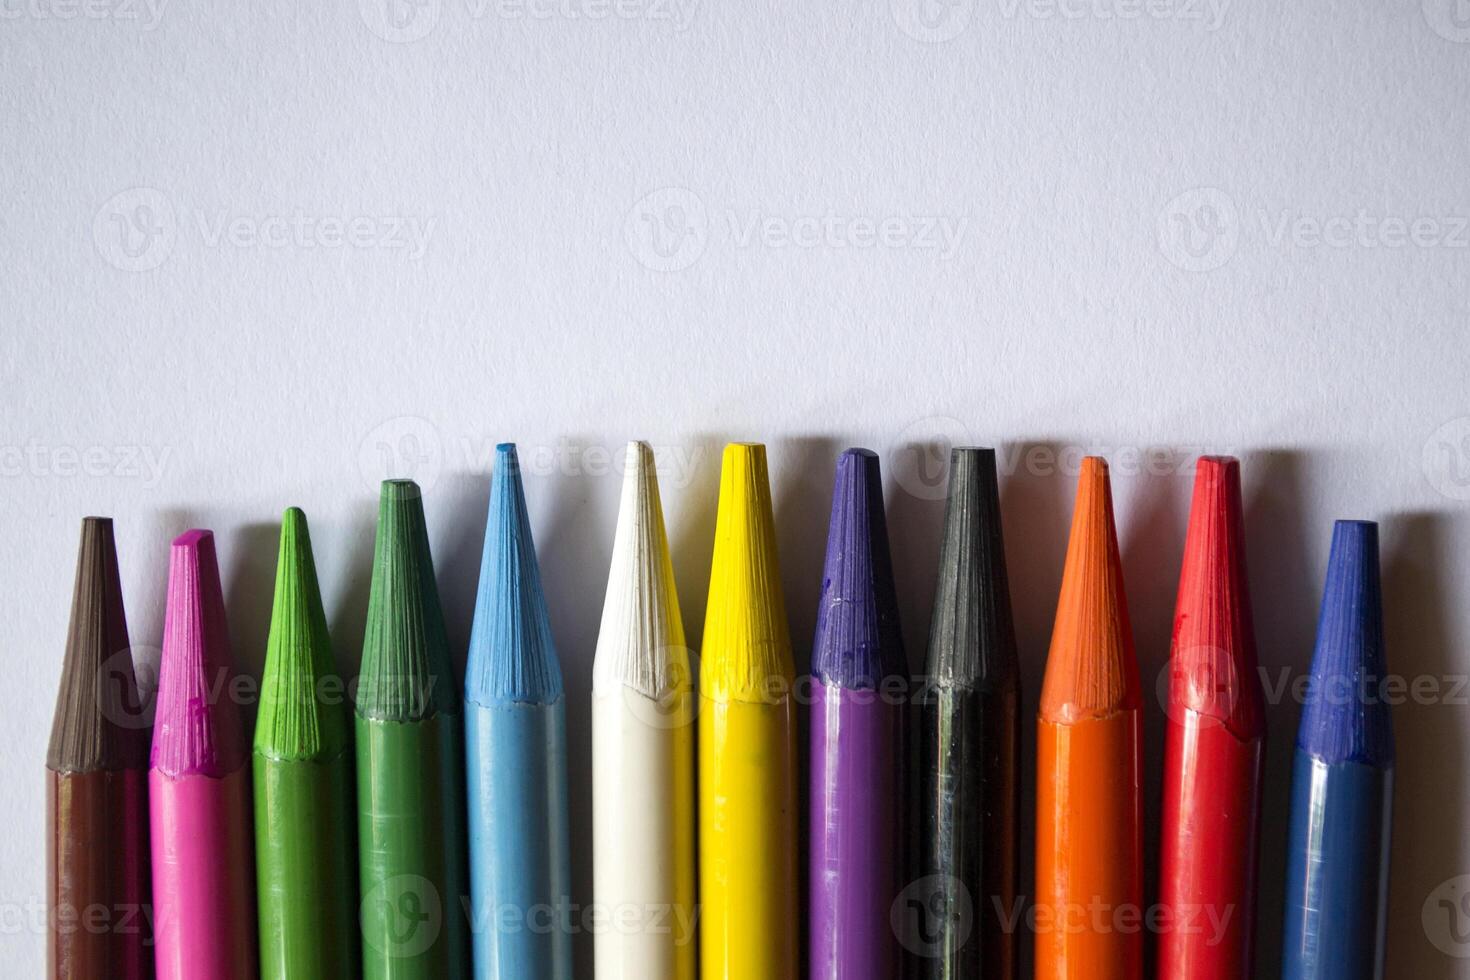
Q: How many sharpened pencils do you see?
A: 12